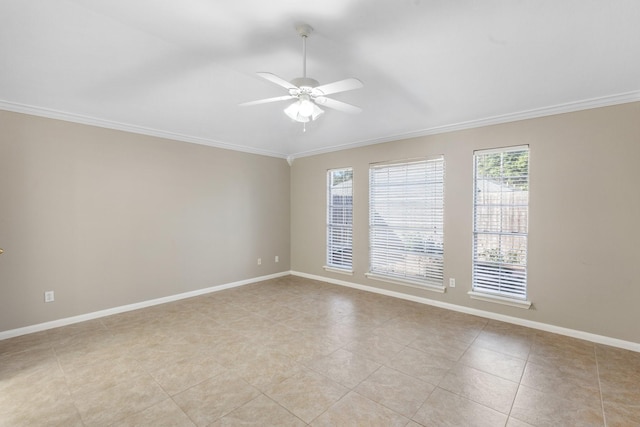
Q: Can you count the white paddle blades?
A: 4